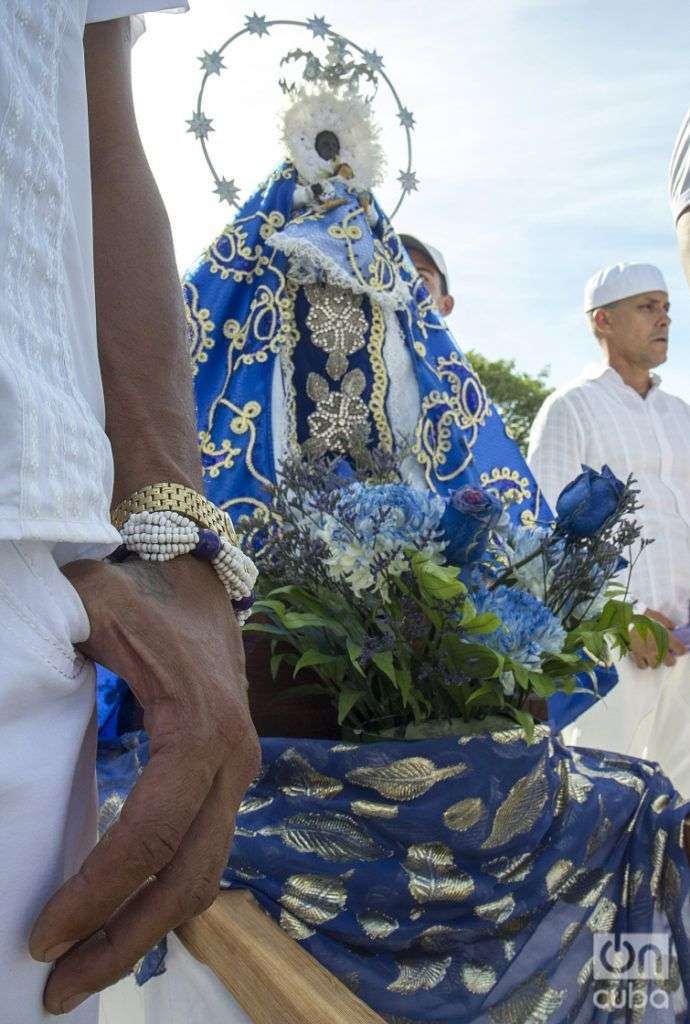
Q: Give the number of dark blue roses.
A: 2